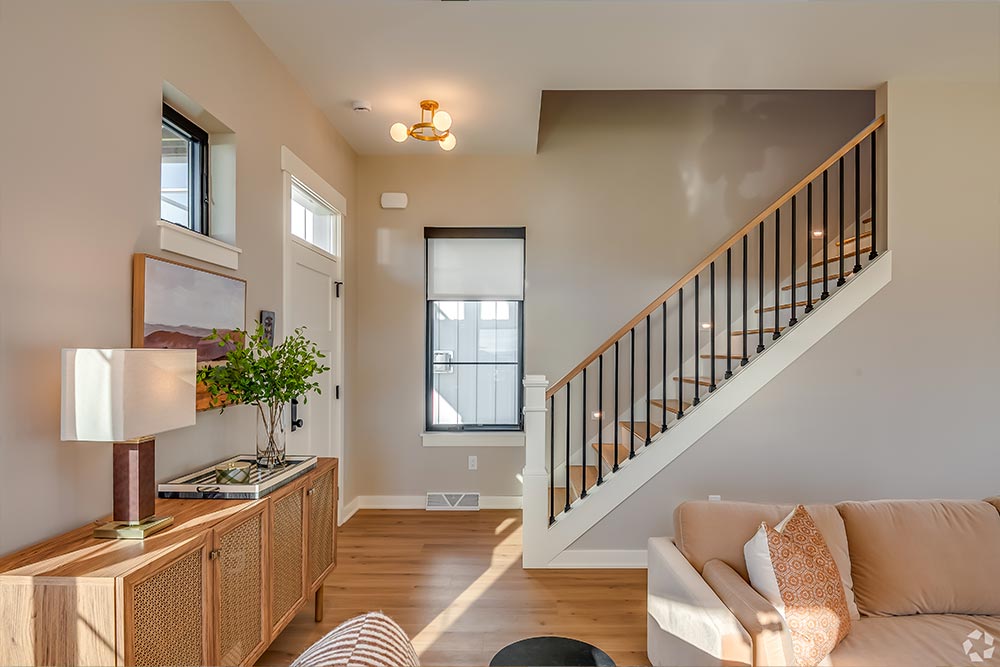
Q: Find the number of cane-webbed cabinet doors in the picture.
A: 4